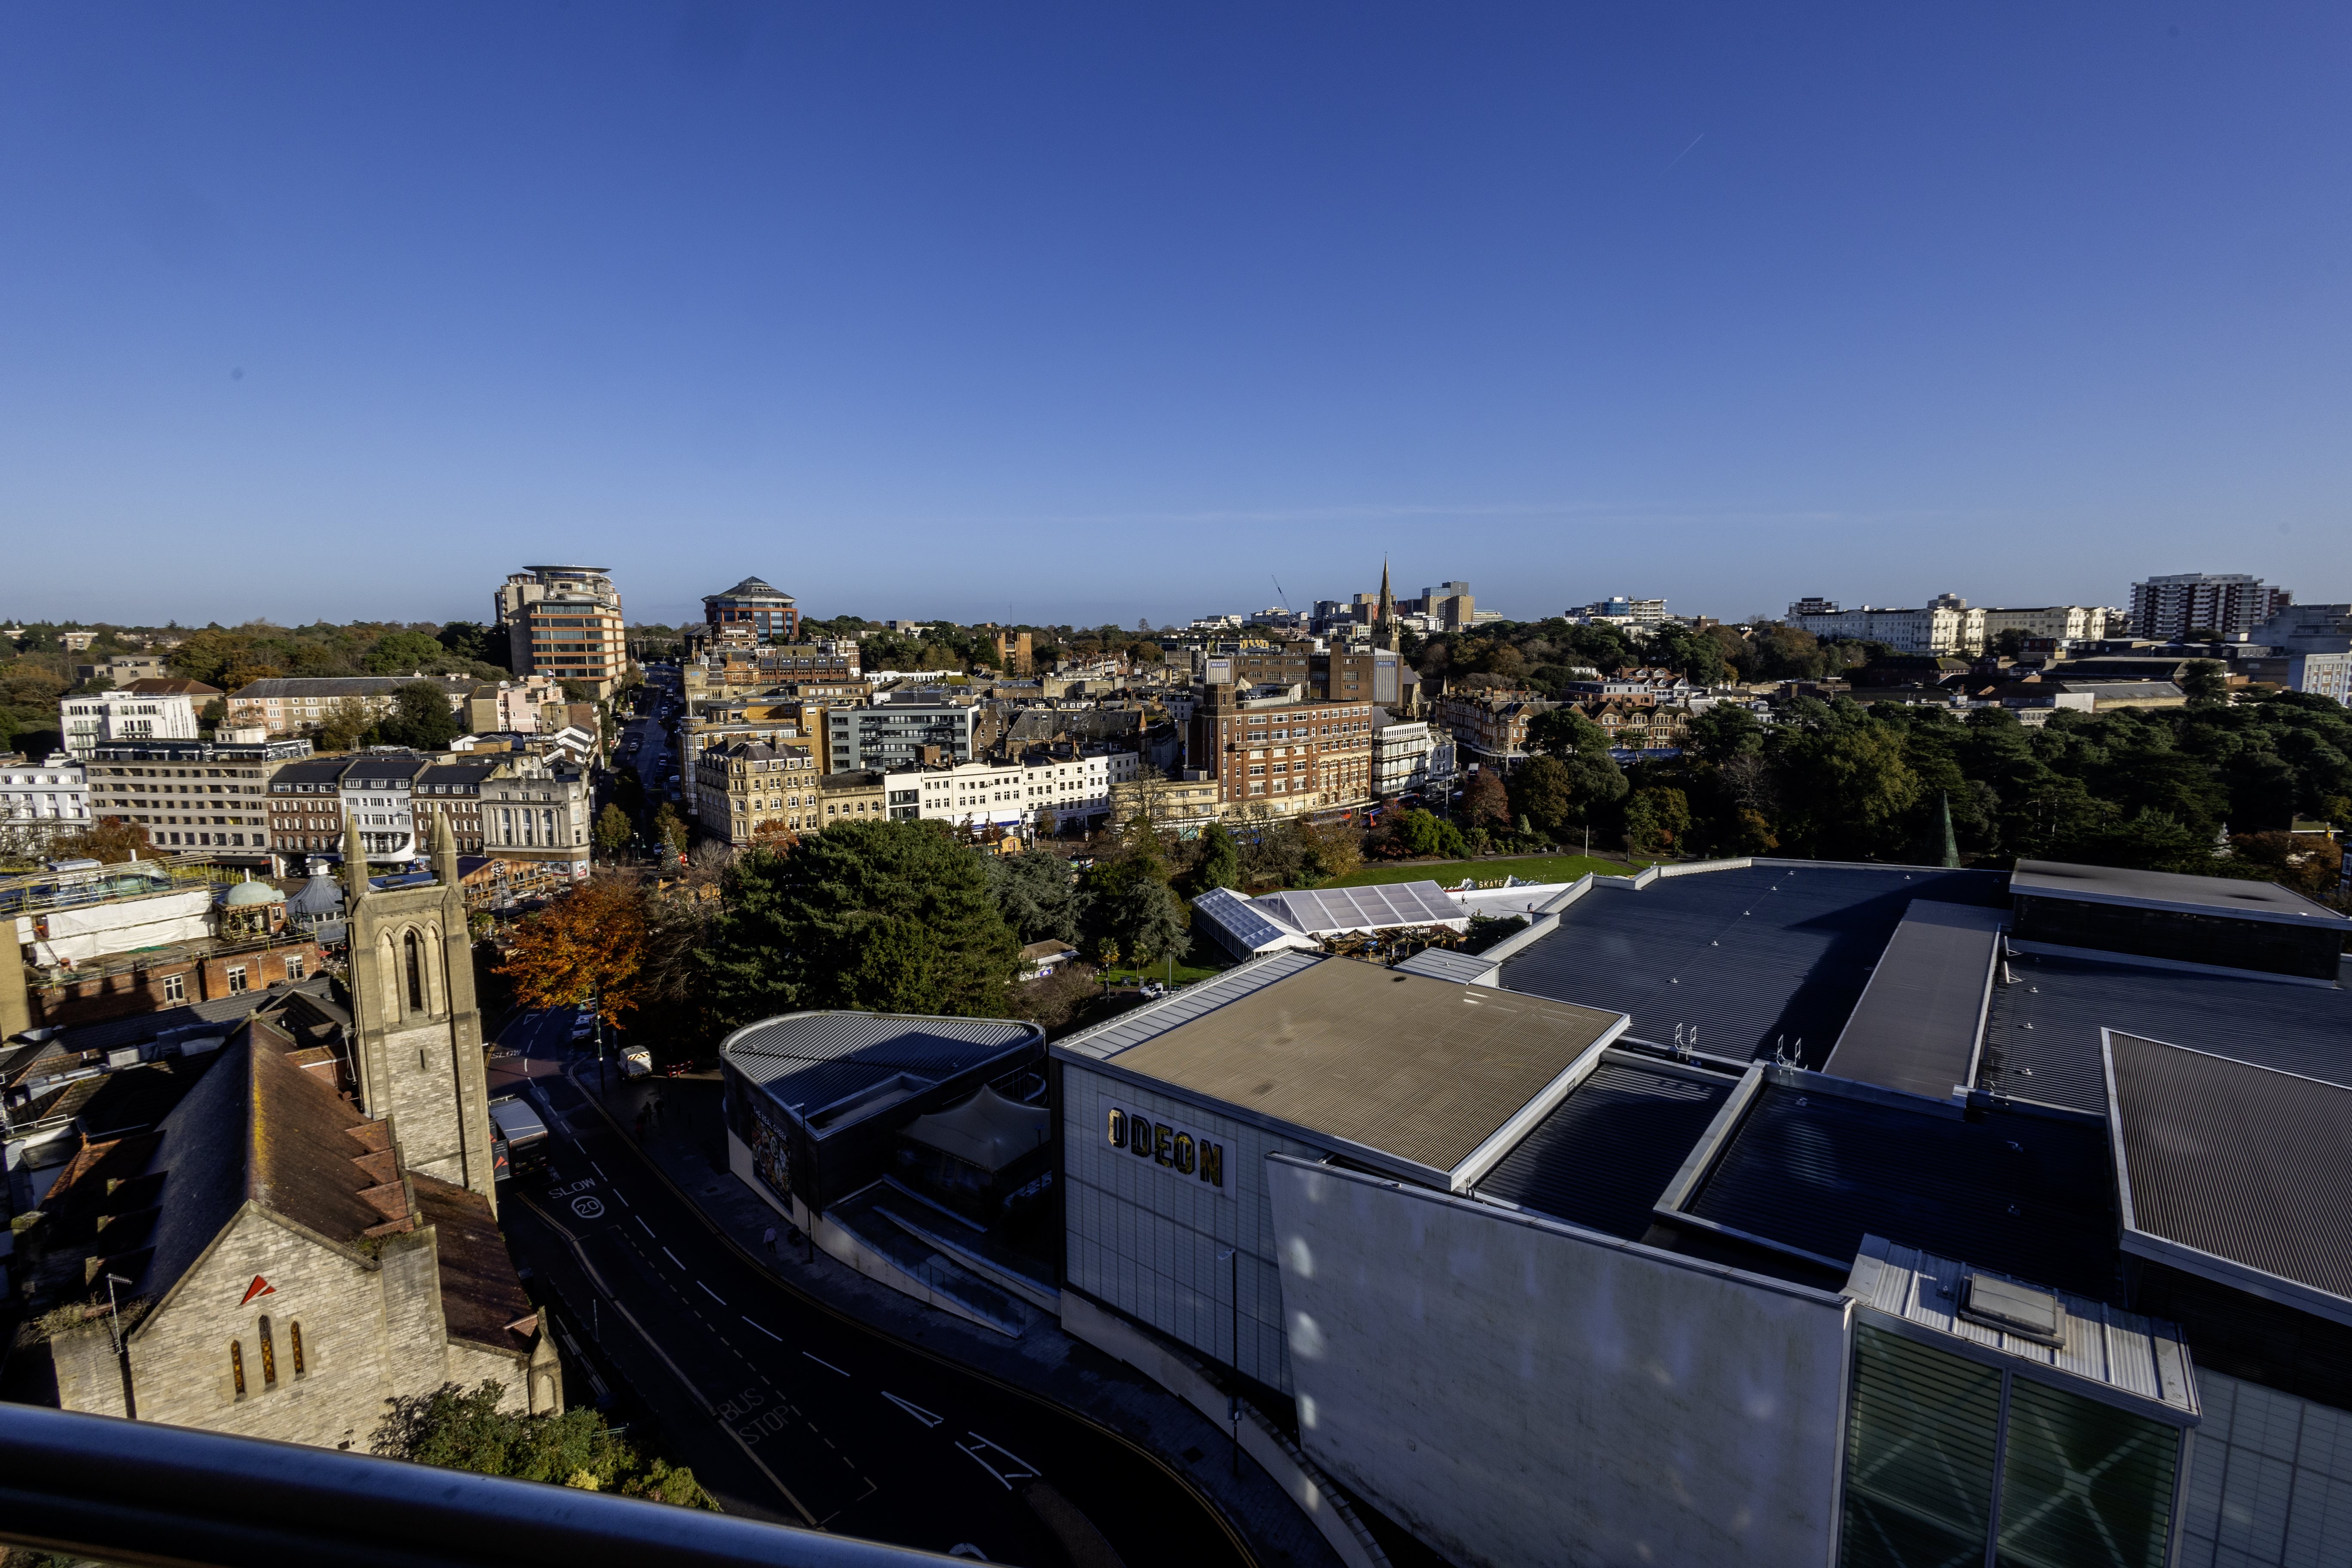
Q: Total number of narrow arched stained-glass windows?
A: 3